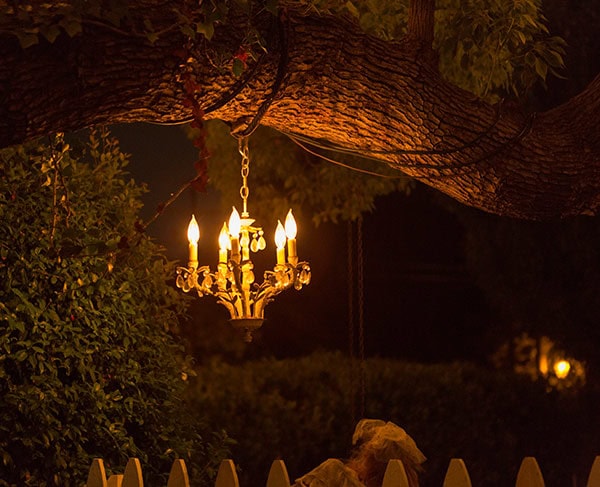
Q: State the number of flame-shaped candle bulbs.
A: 5